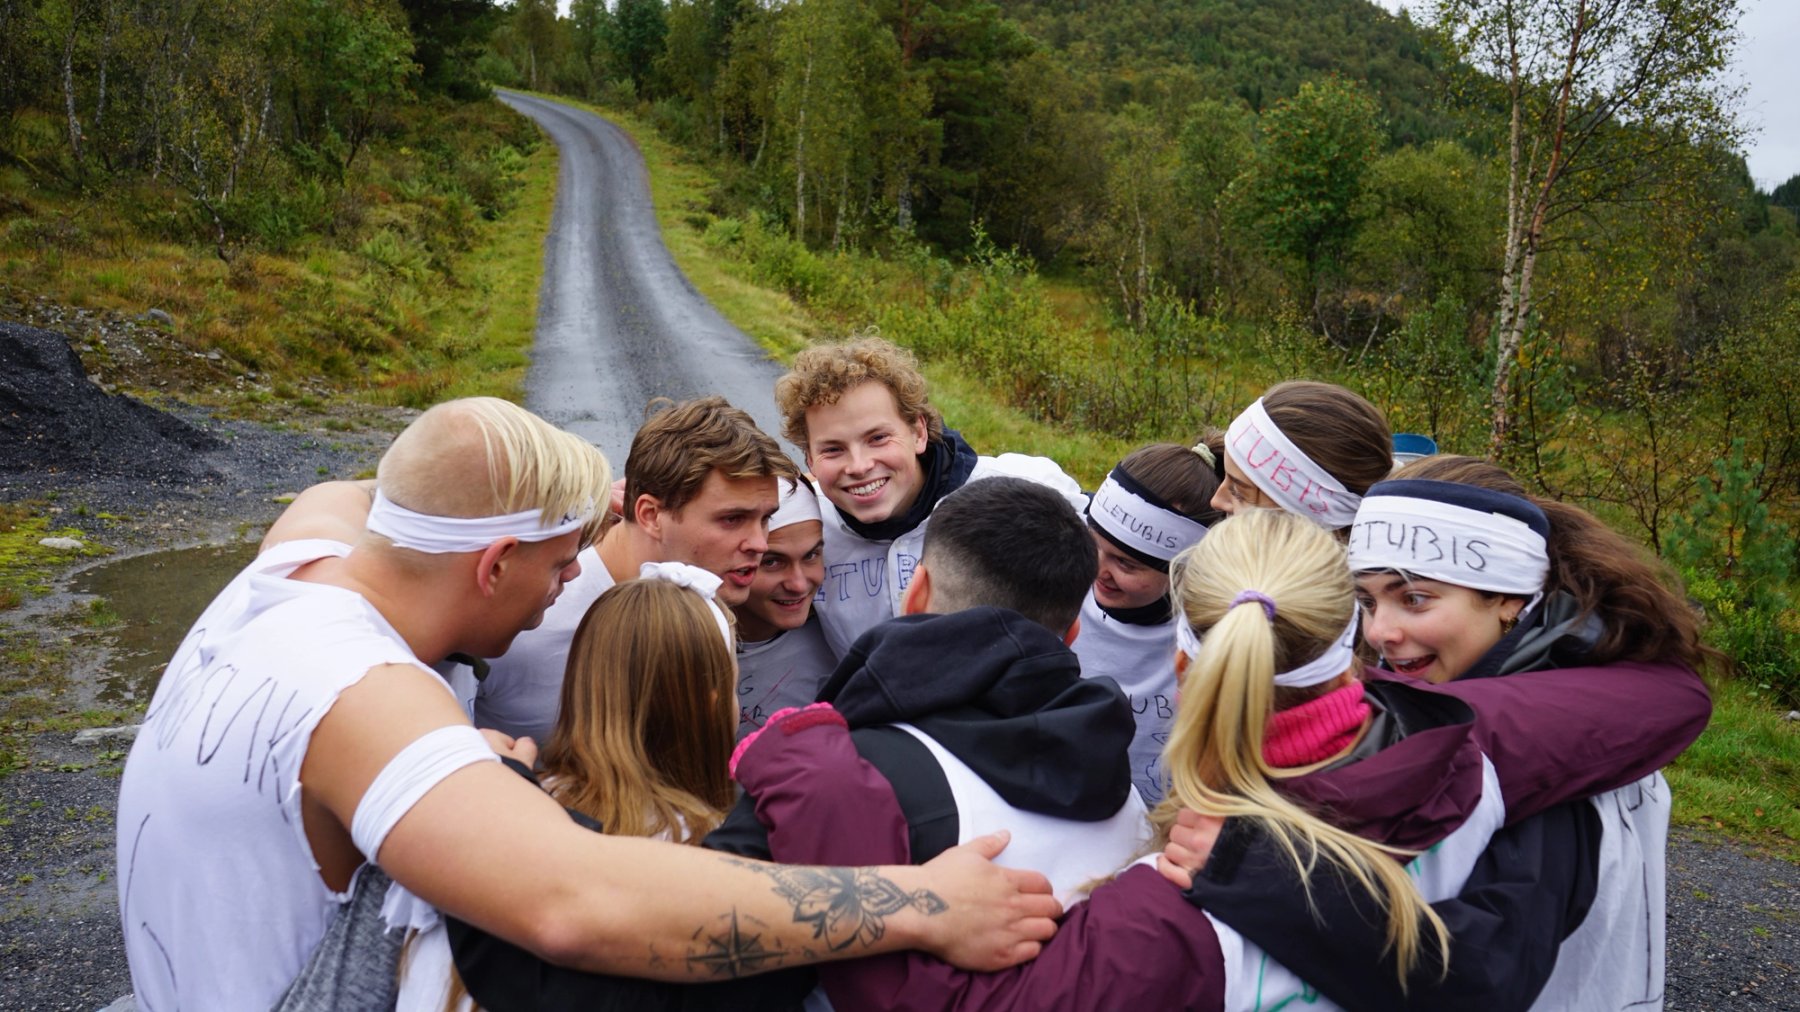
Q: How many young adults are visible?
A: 10